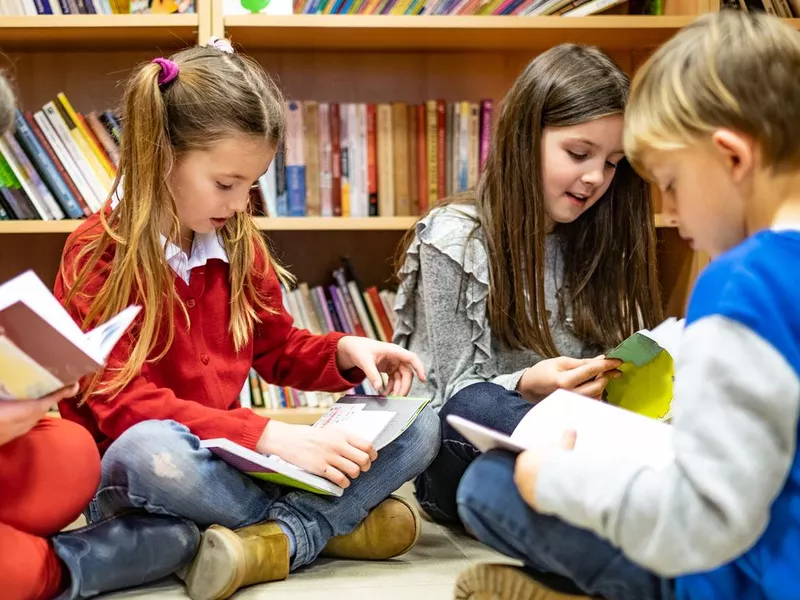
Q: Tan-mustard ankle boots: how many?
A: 2